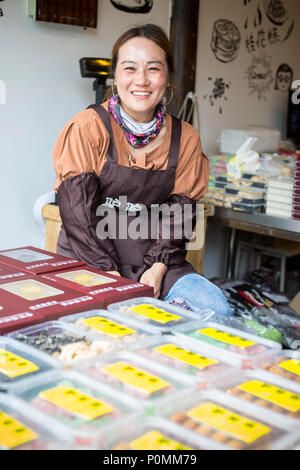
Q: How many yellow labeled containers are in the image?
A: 12